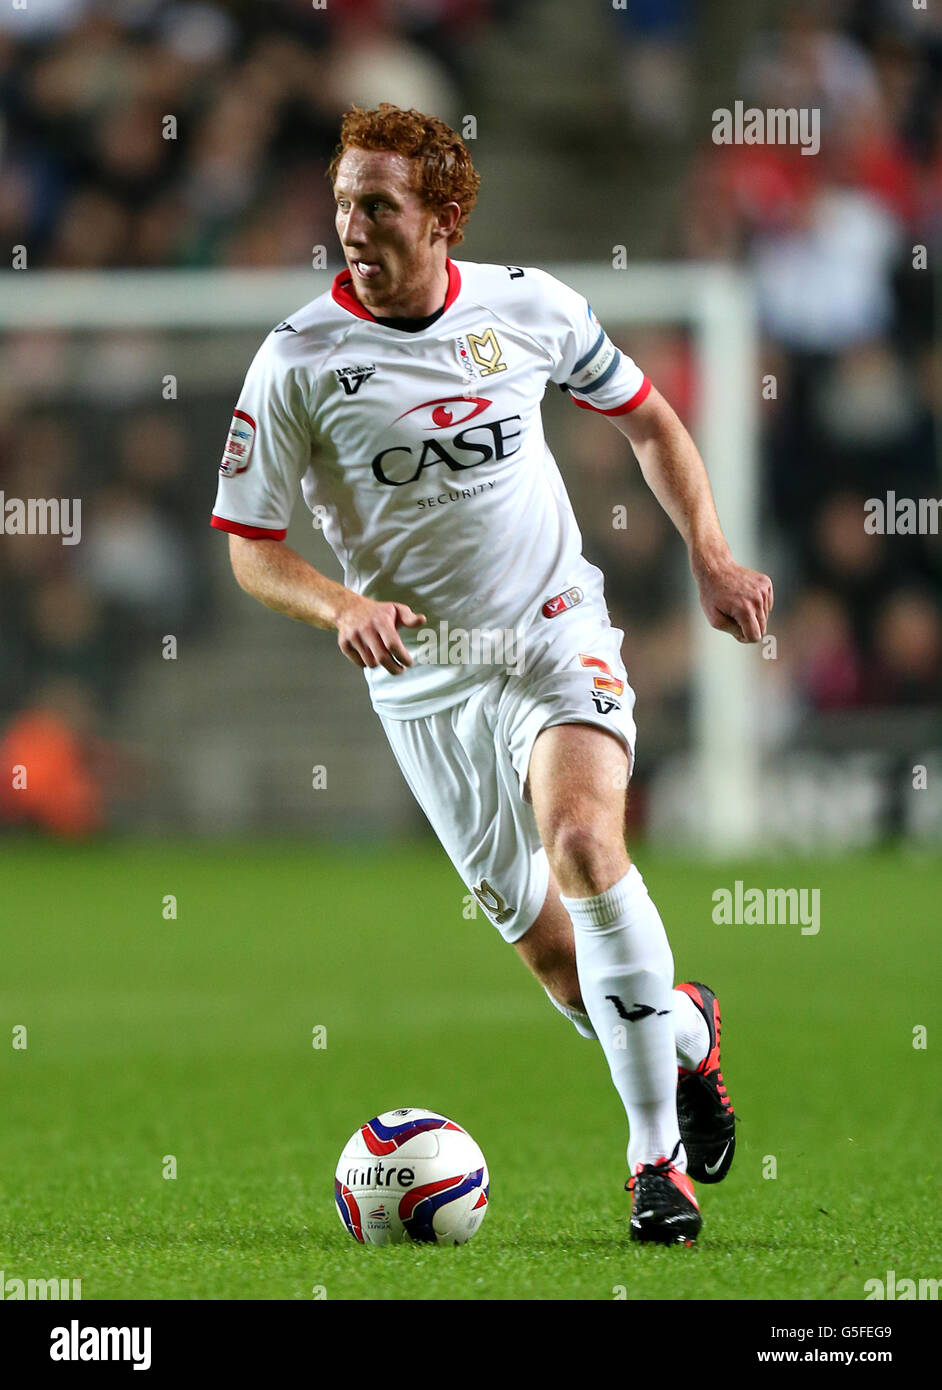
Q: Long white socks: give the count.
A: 2